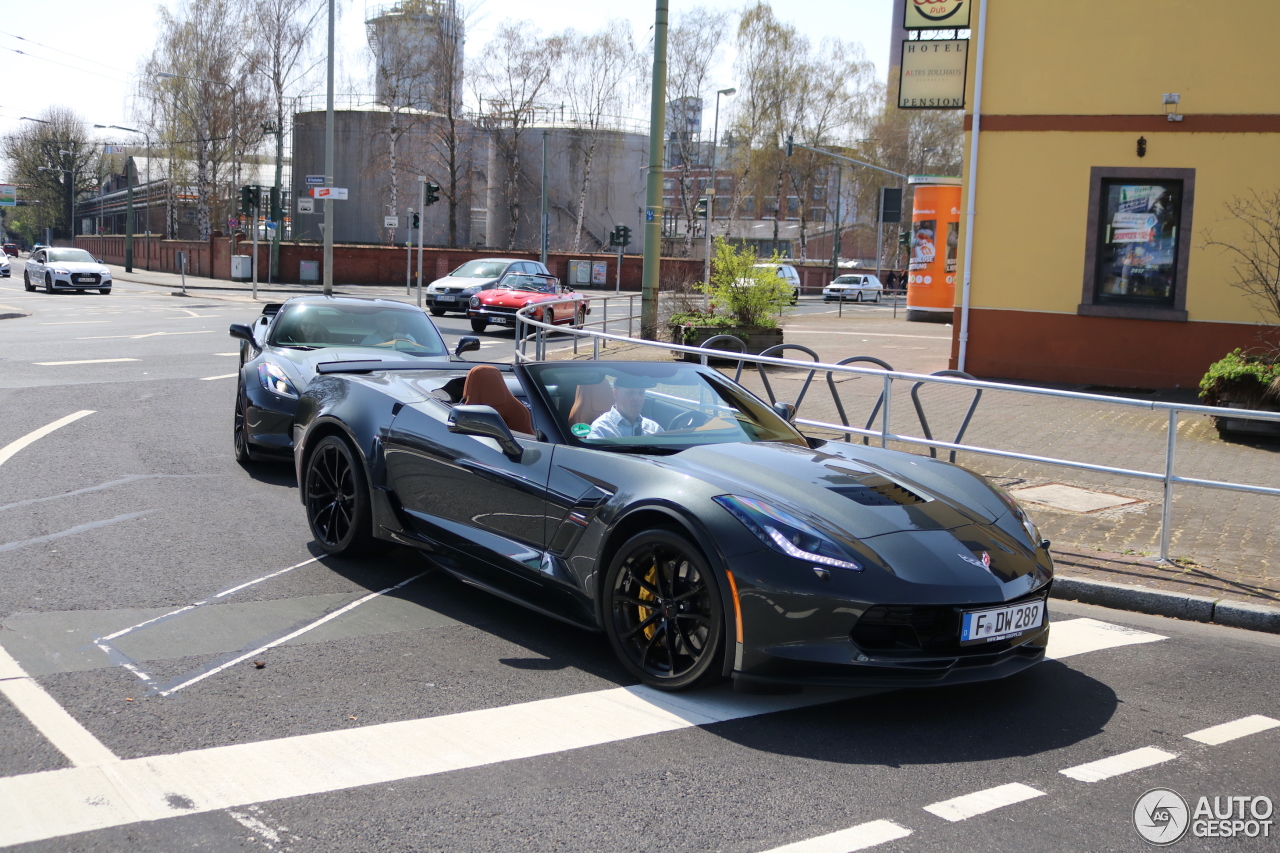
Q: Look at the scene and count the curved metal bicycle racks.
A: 4